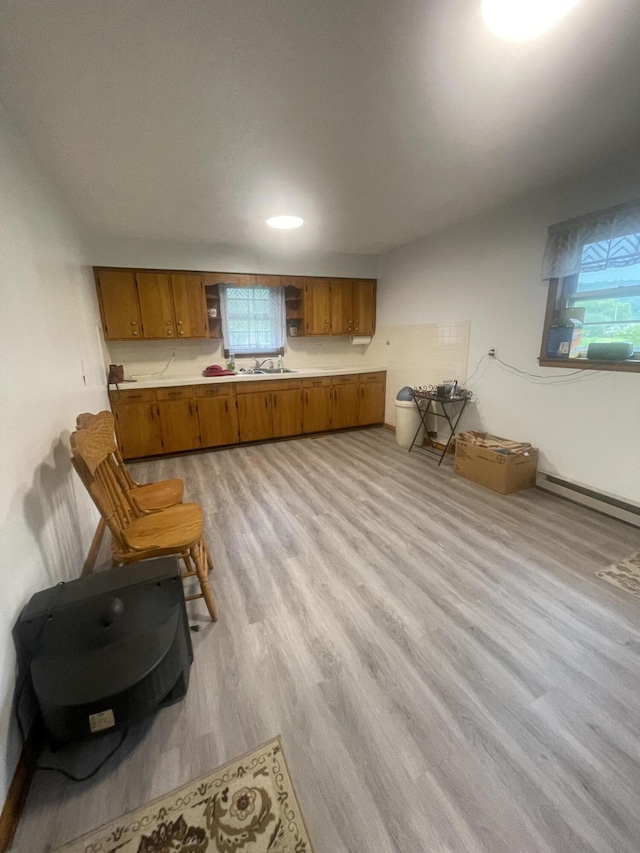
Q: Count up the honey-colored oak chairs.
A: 2